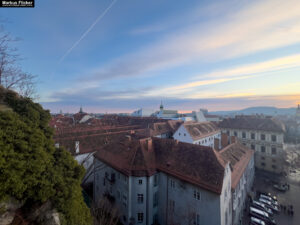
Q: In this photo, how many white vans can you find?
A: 5